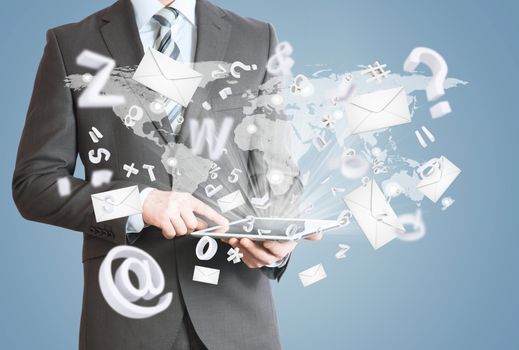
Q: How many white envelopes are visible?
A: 8